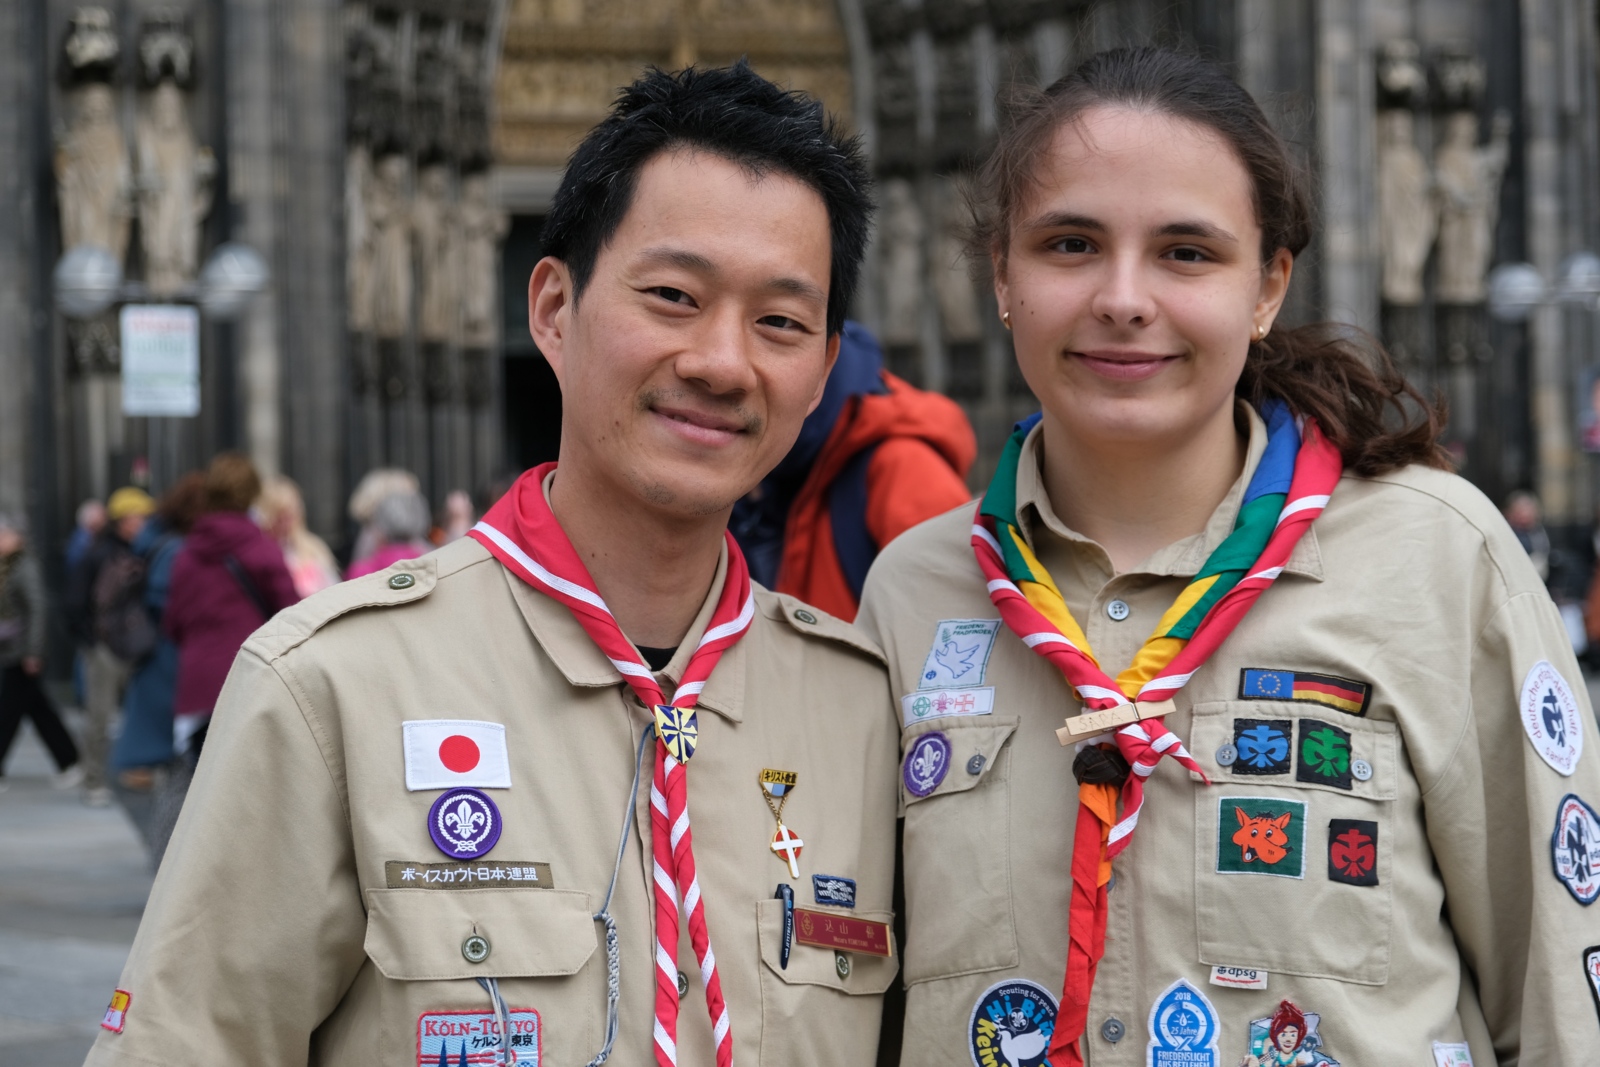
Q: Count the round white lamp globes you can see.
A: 4